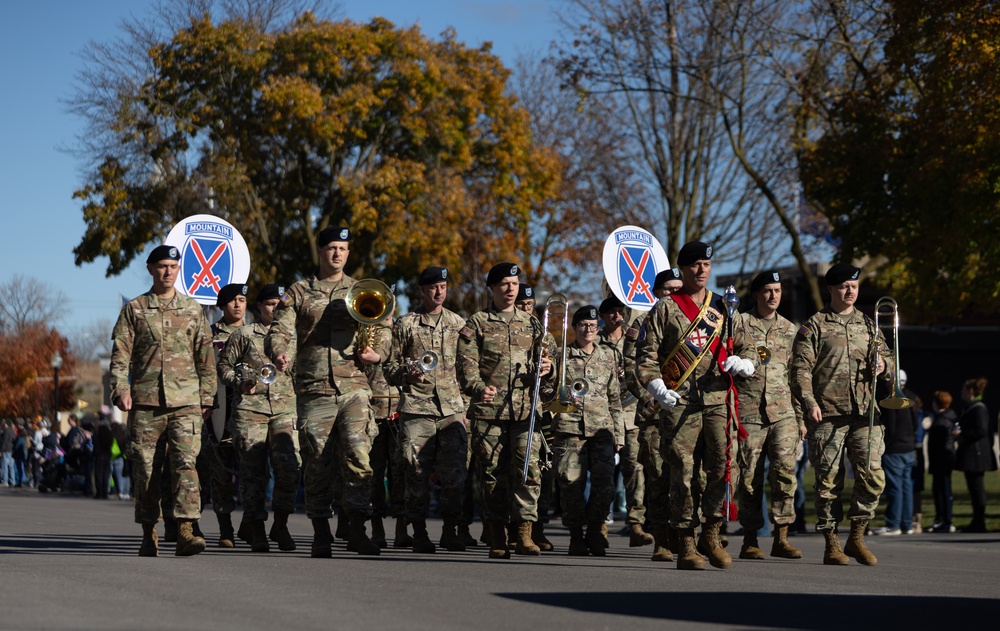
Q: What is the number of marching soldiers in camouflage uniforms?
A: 14